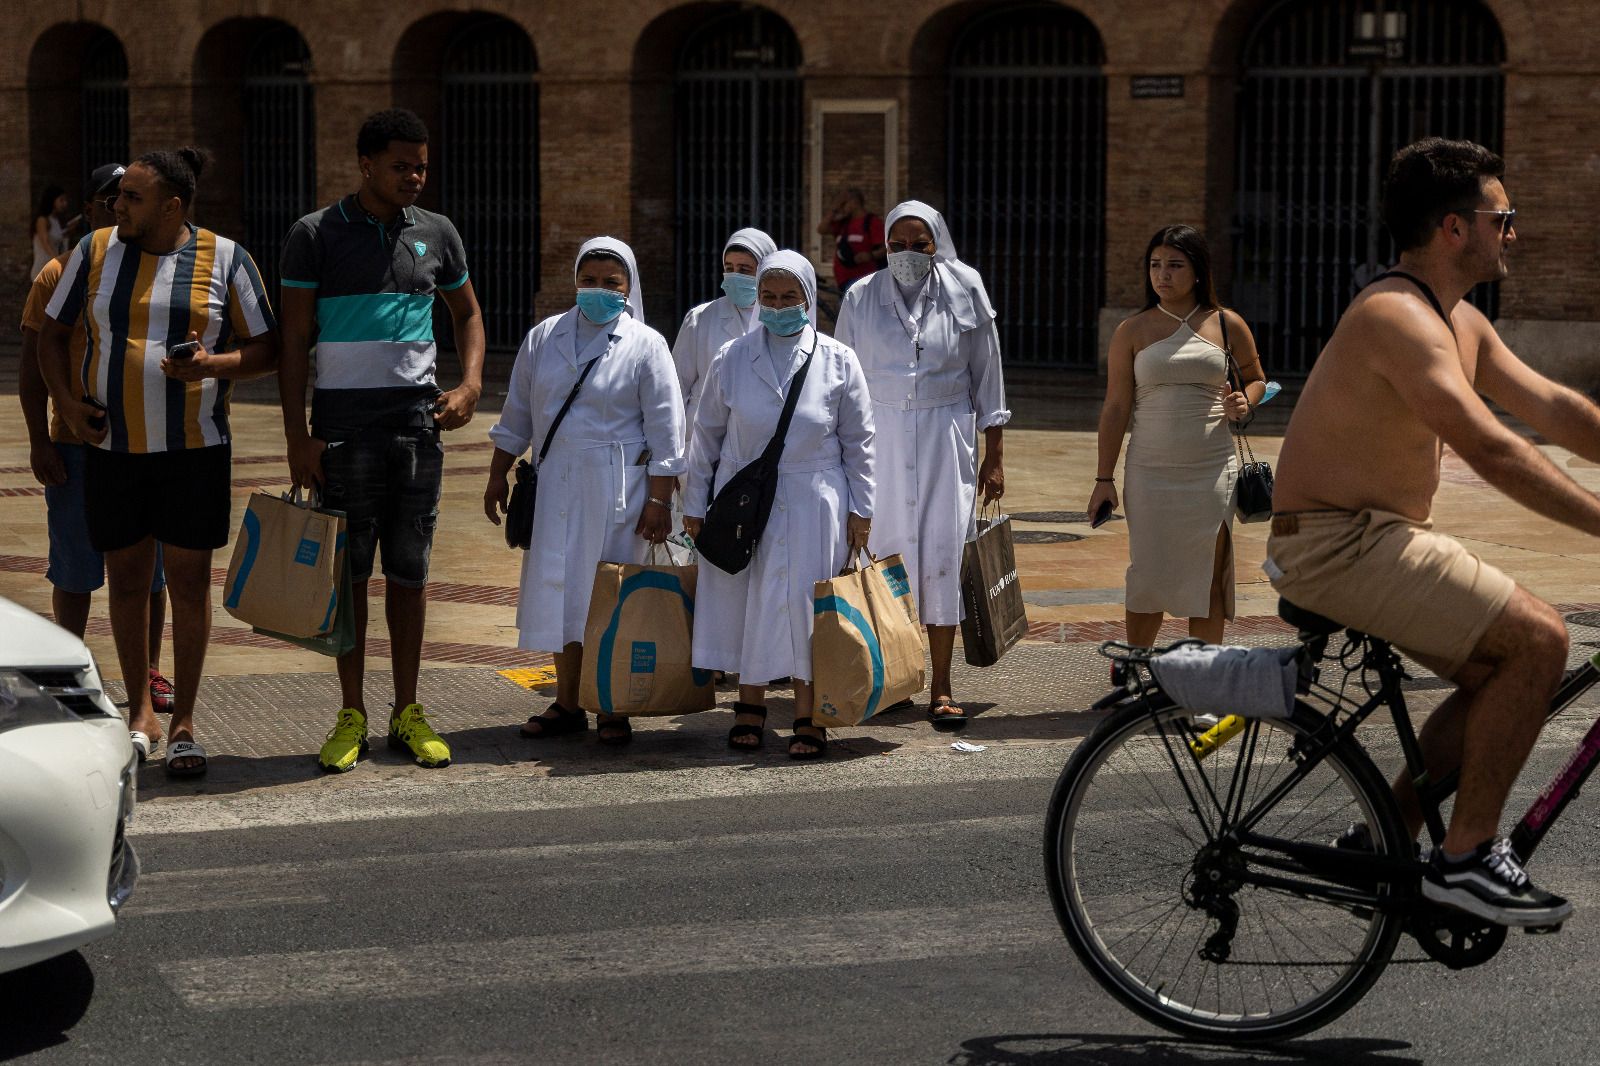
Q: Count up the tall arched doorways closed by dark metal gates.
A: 6